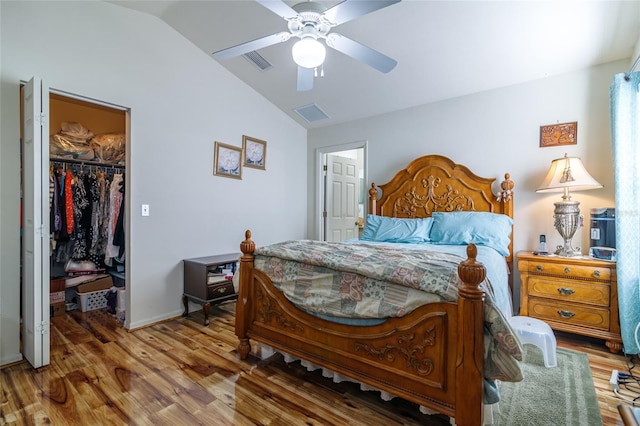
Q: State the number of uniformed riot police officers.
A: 0